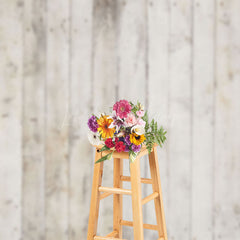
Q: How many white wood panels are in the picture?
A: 10